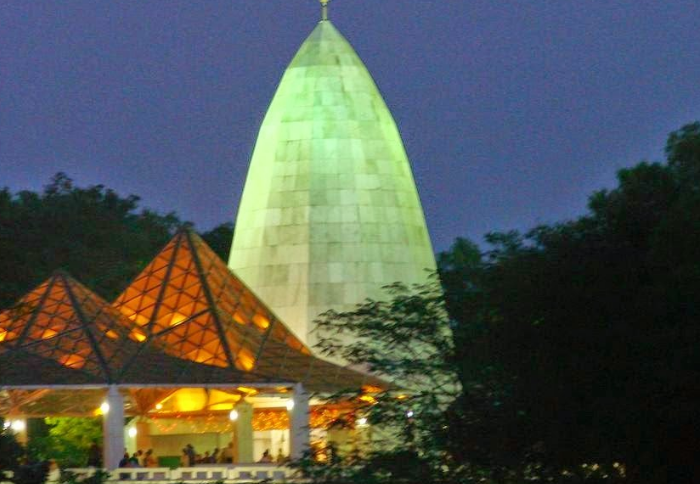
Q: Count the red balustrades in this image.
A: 0